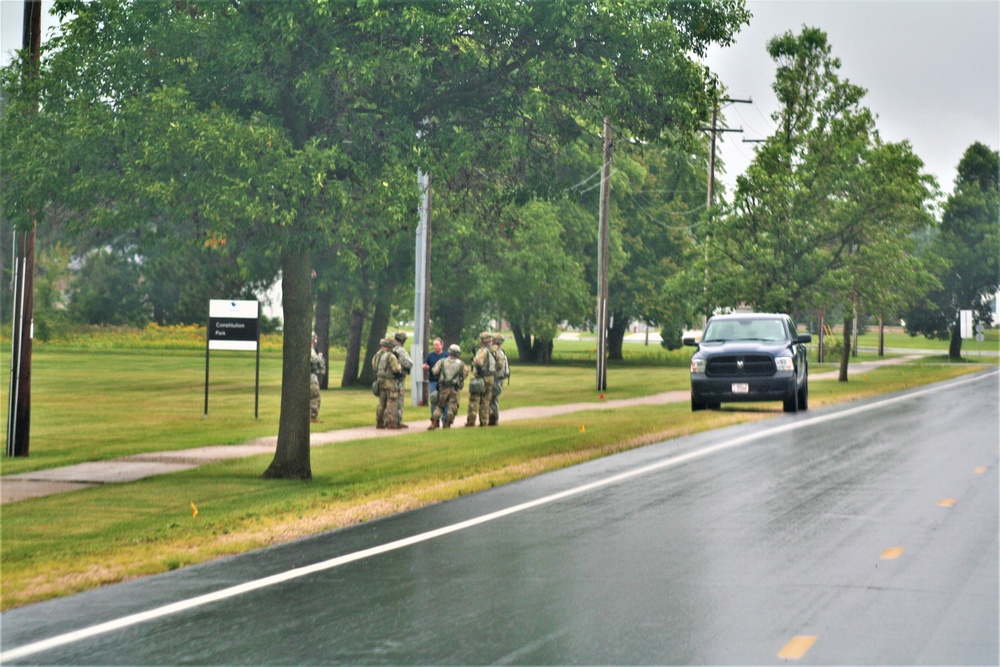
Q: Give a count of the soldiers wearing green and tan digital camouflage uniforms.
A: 6